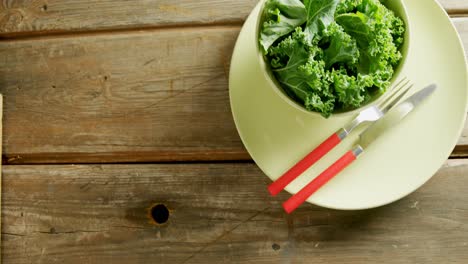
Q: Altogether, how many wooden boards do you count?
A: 3